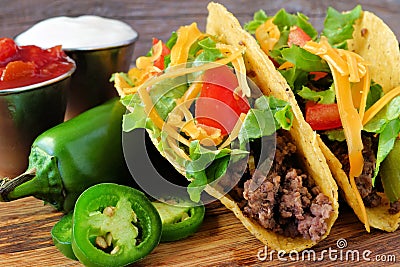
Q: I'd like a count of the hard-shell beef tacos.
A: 2